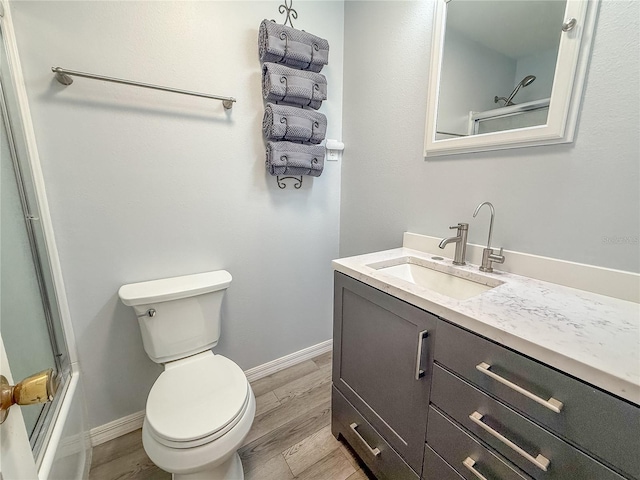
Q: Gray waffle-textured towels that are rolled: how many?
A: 4